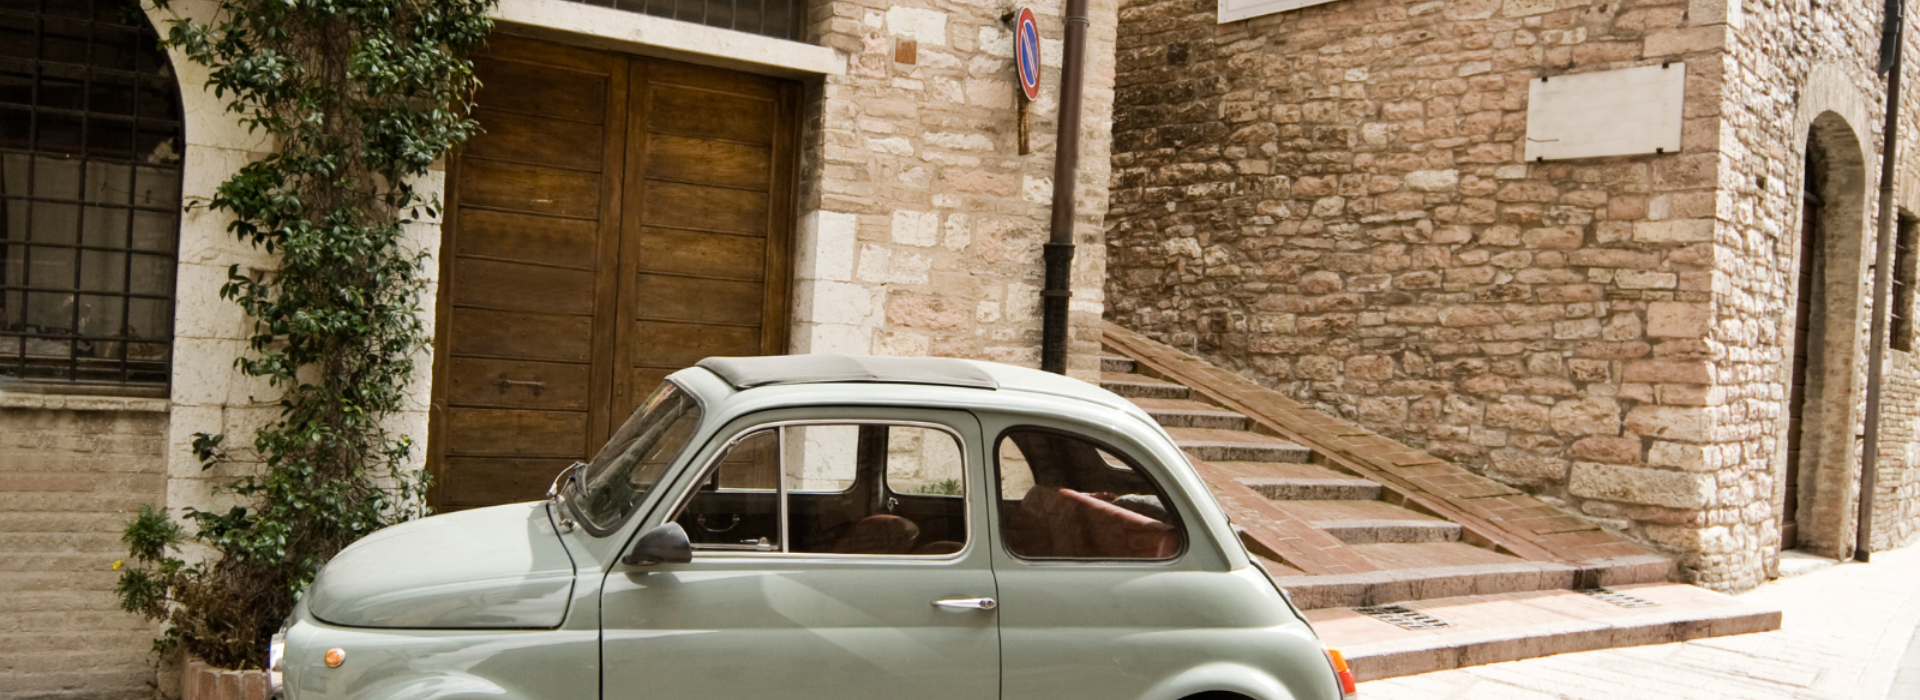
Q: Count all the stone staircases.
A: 1